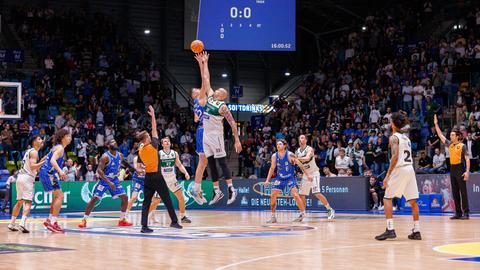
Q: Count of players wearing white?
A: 5